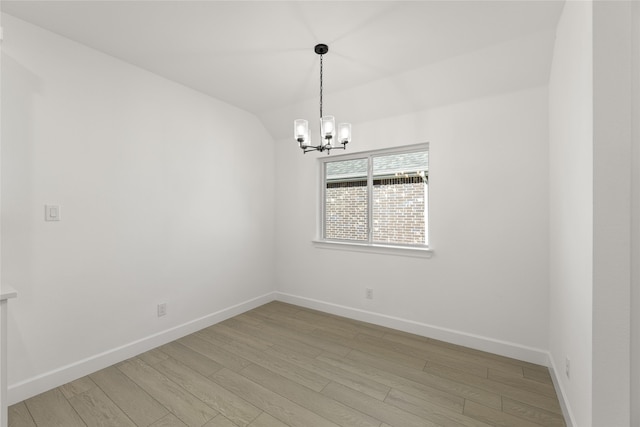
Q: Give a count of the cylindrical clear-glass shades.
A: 5